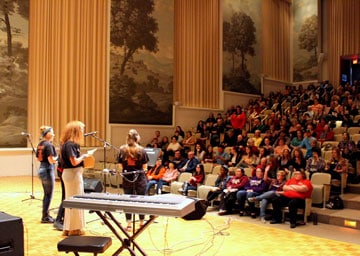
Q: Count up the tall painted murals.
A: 4